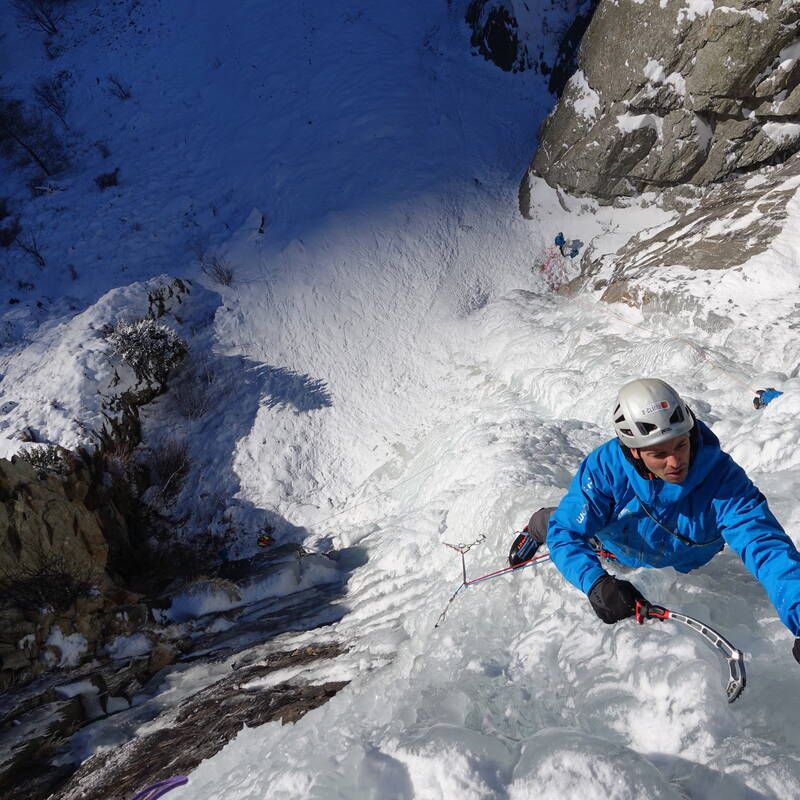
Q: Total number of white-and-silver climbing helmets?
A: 1